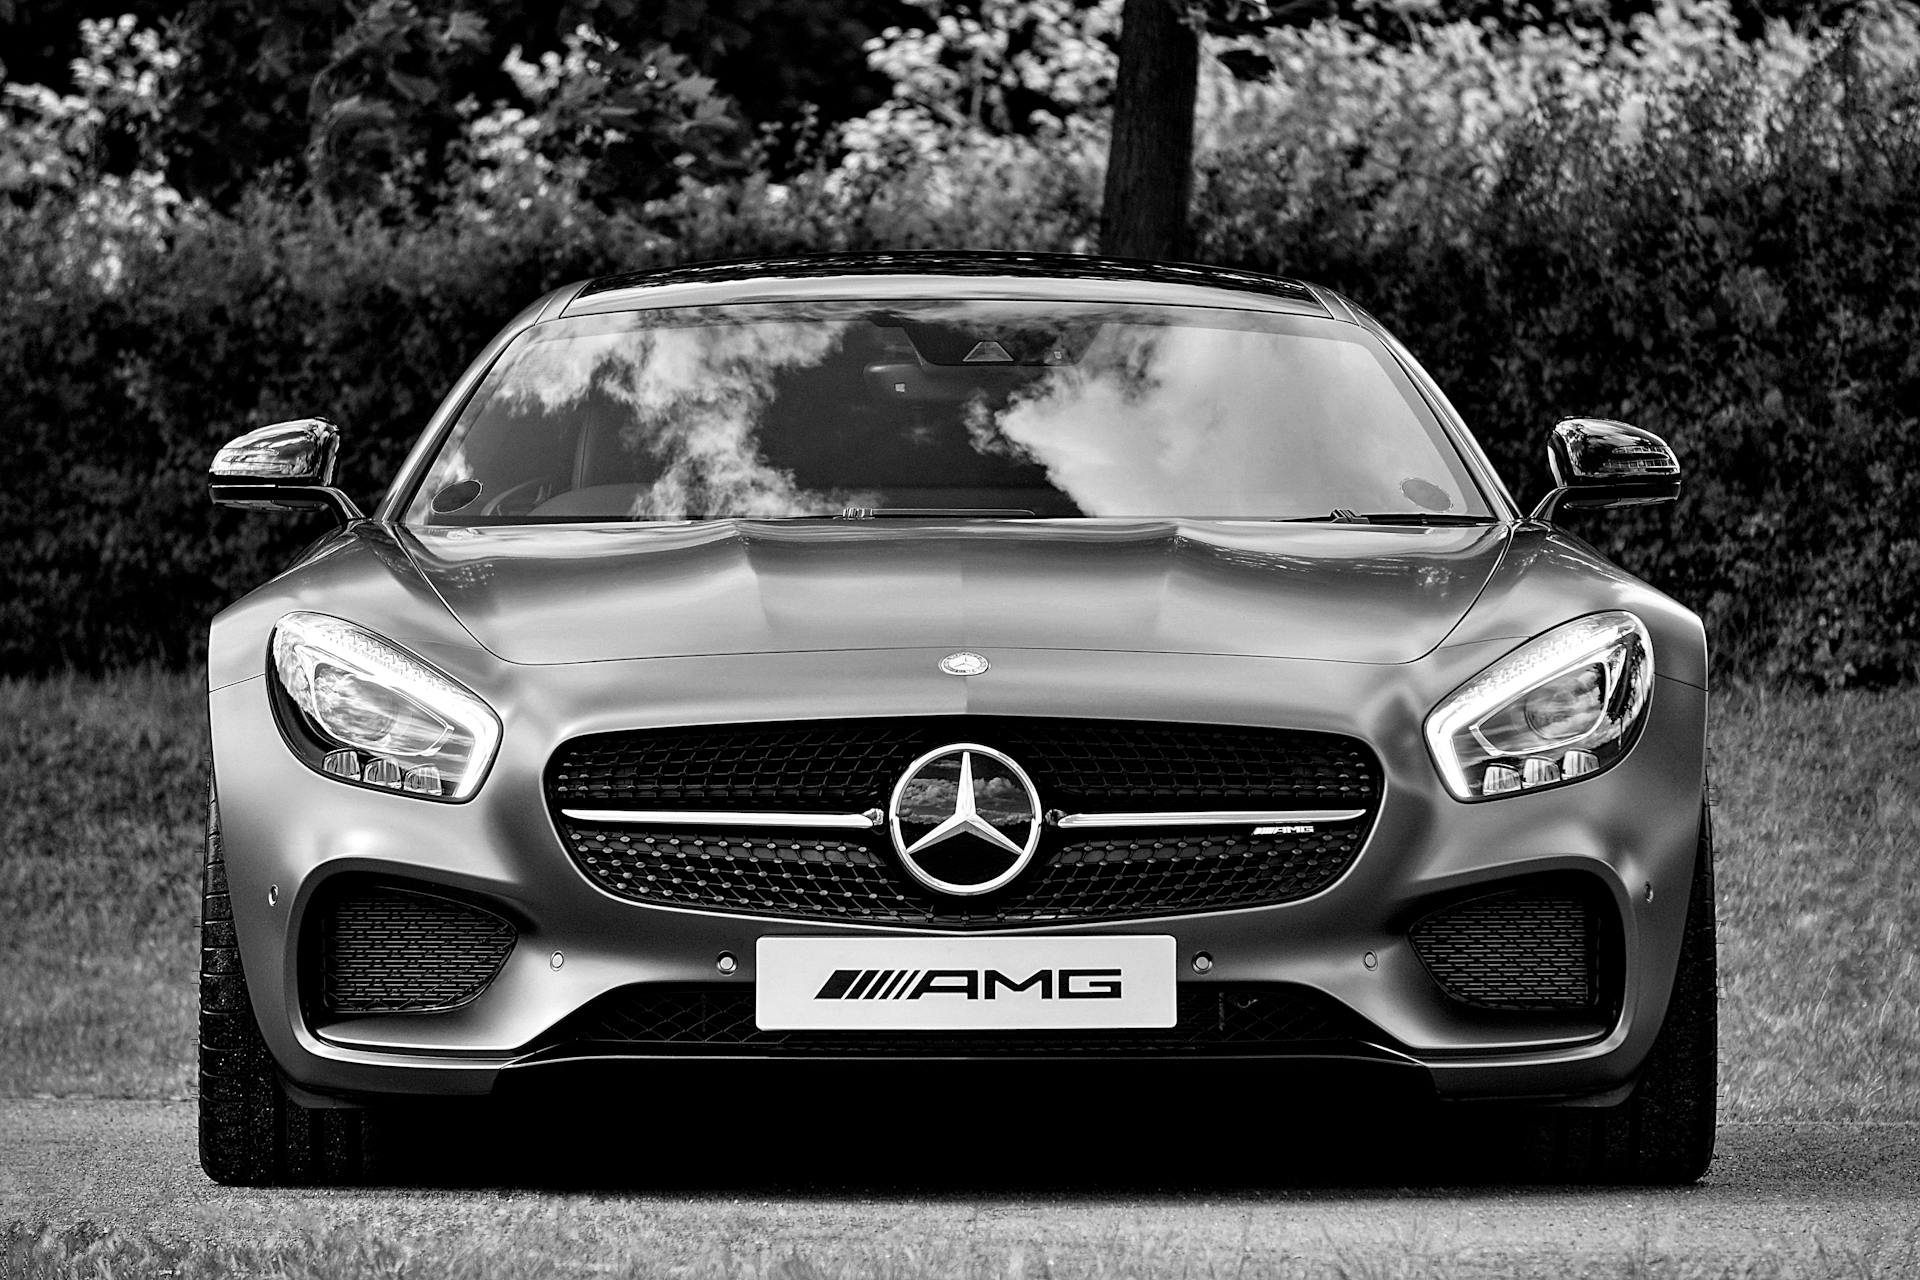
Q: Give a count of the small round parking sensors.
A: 6